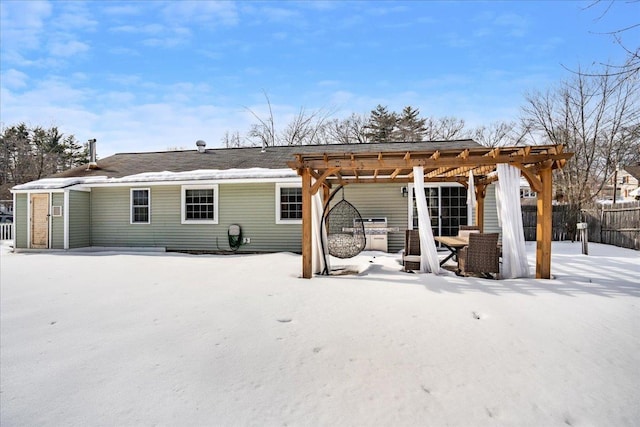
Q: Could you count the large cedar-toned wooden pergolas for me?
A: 1